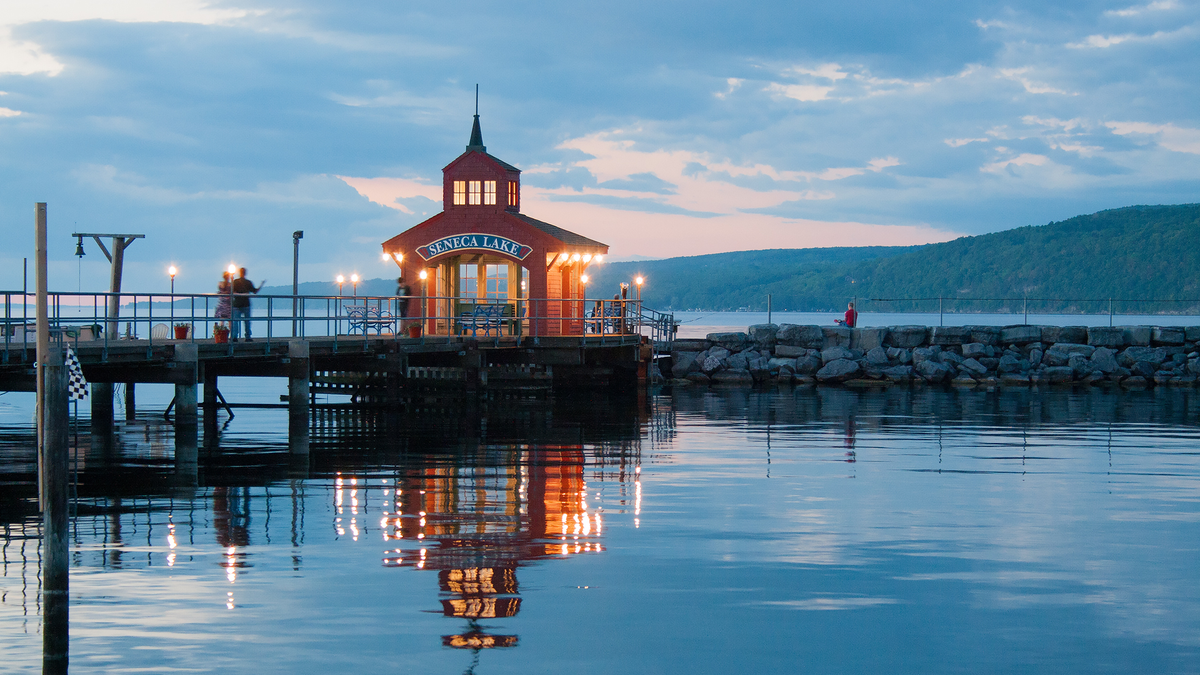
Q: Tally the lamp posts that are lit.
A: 7